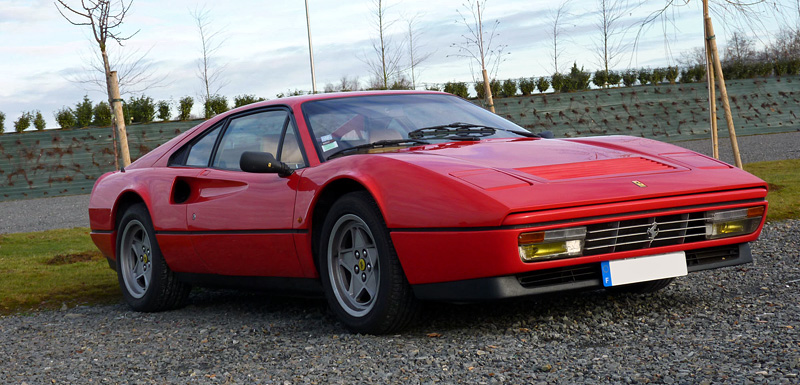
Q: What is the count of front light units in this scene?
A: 2